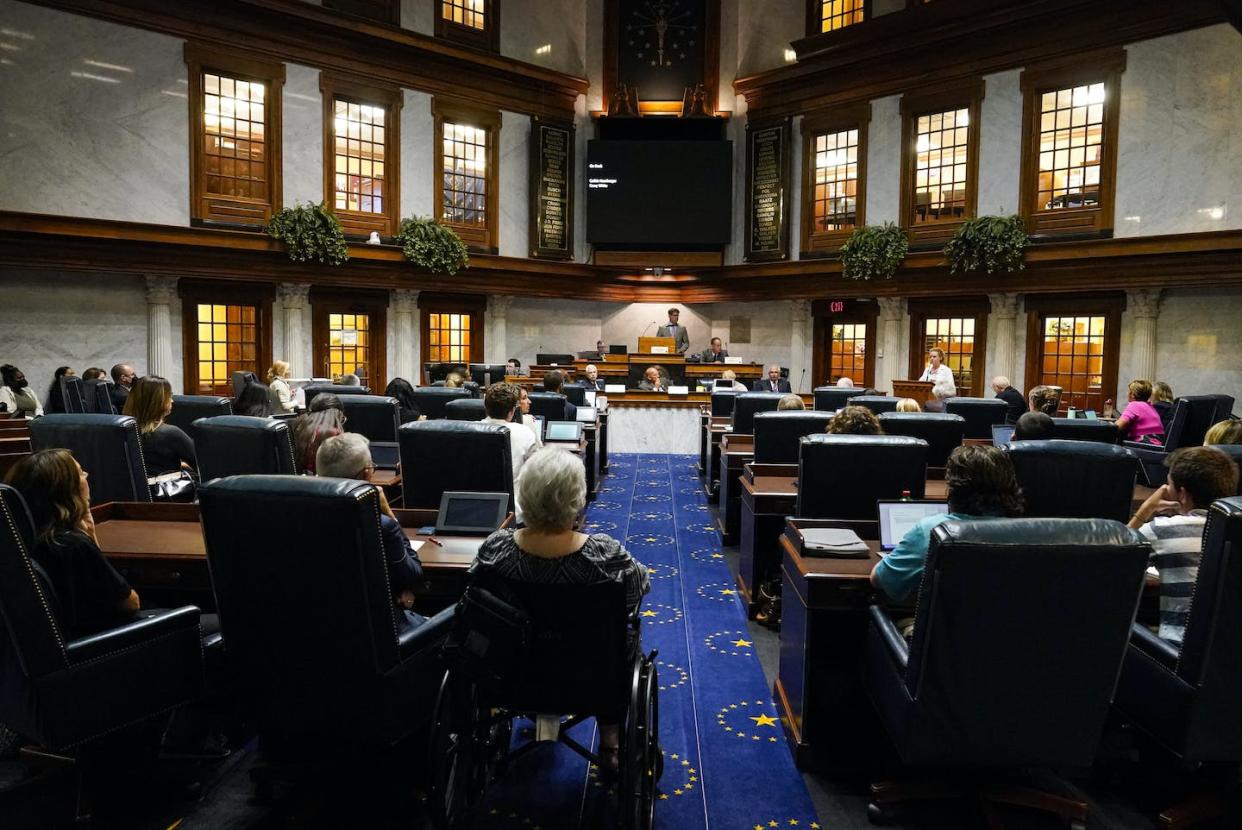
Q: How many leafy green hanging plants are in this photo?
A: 4